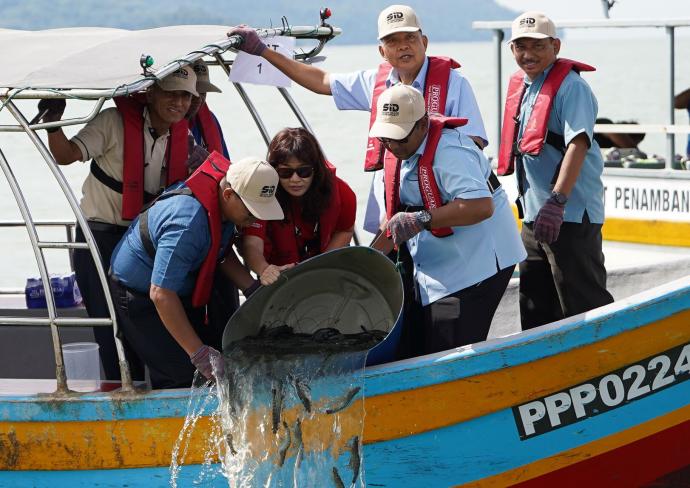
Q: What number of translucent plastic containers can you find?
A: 1